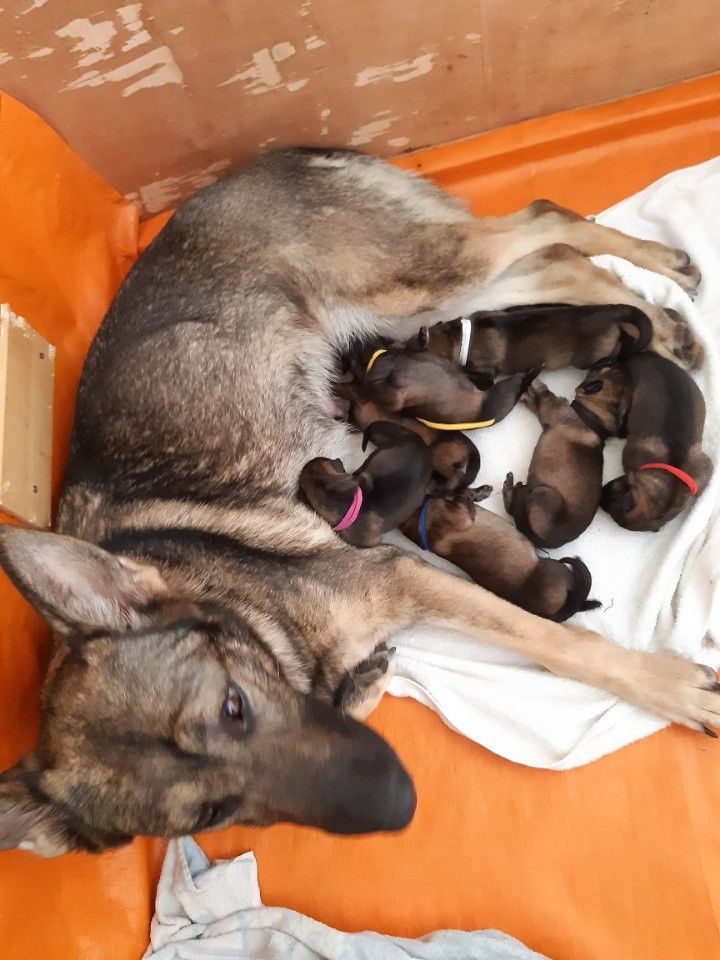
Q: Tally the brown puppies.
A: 7